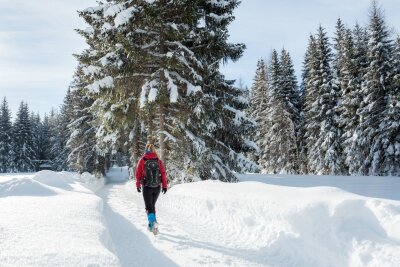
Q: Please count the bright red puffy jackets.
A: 1